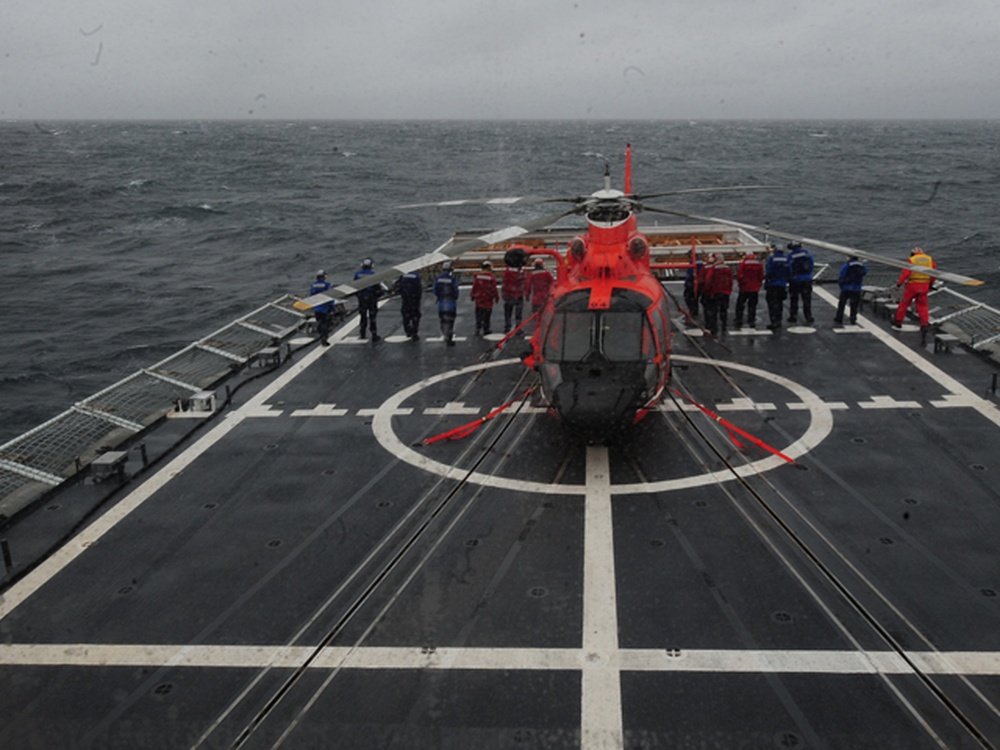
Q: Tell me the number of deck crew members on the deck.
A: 15